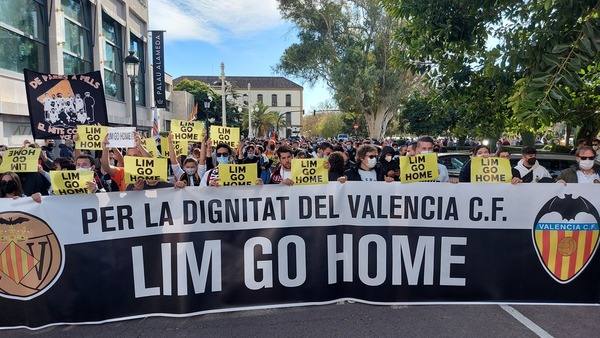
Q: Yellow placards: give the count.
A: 12